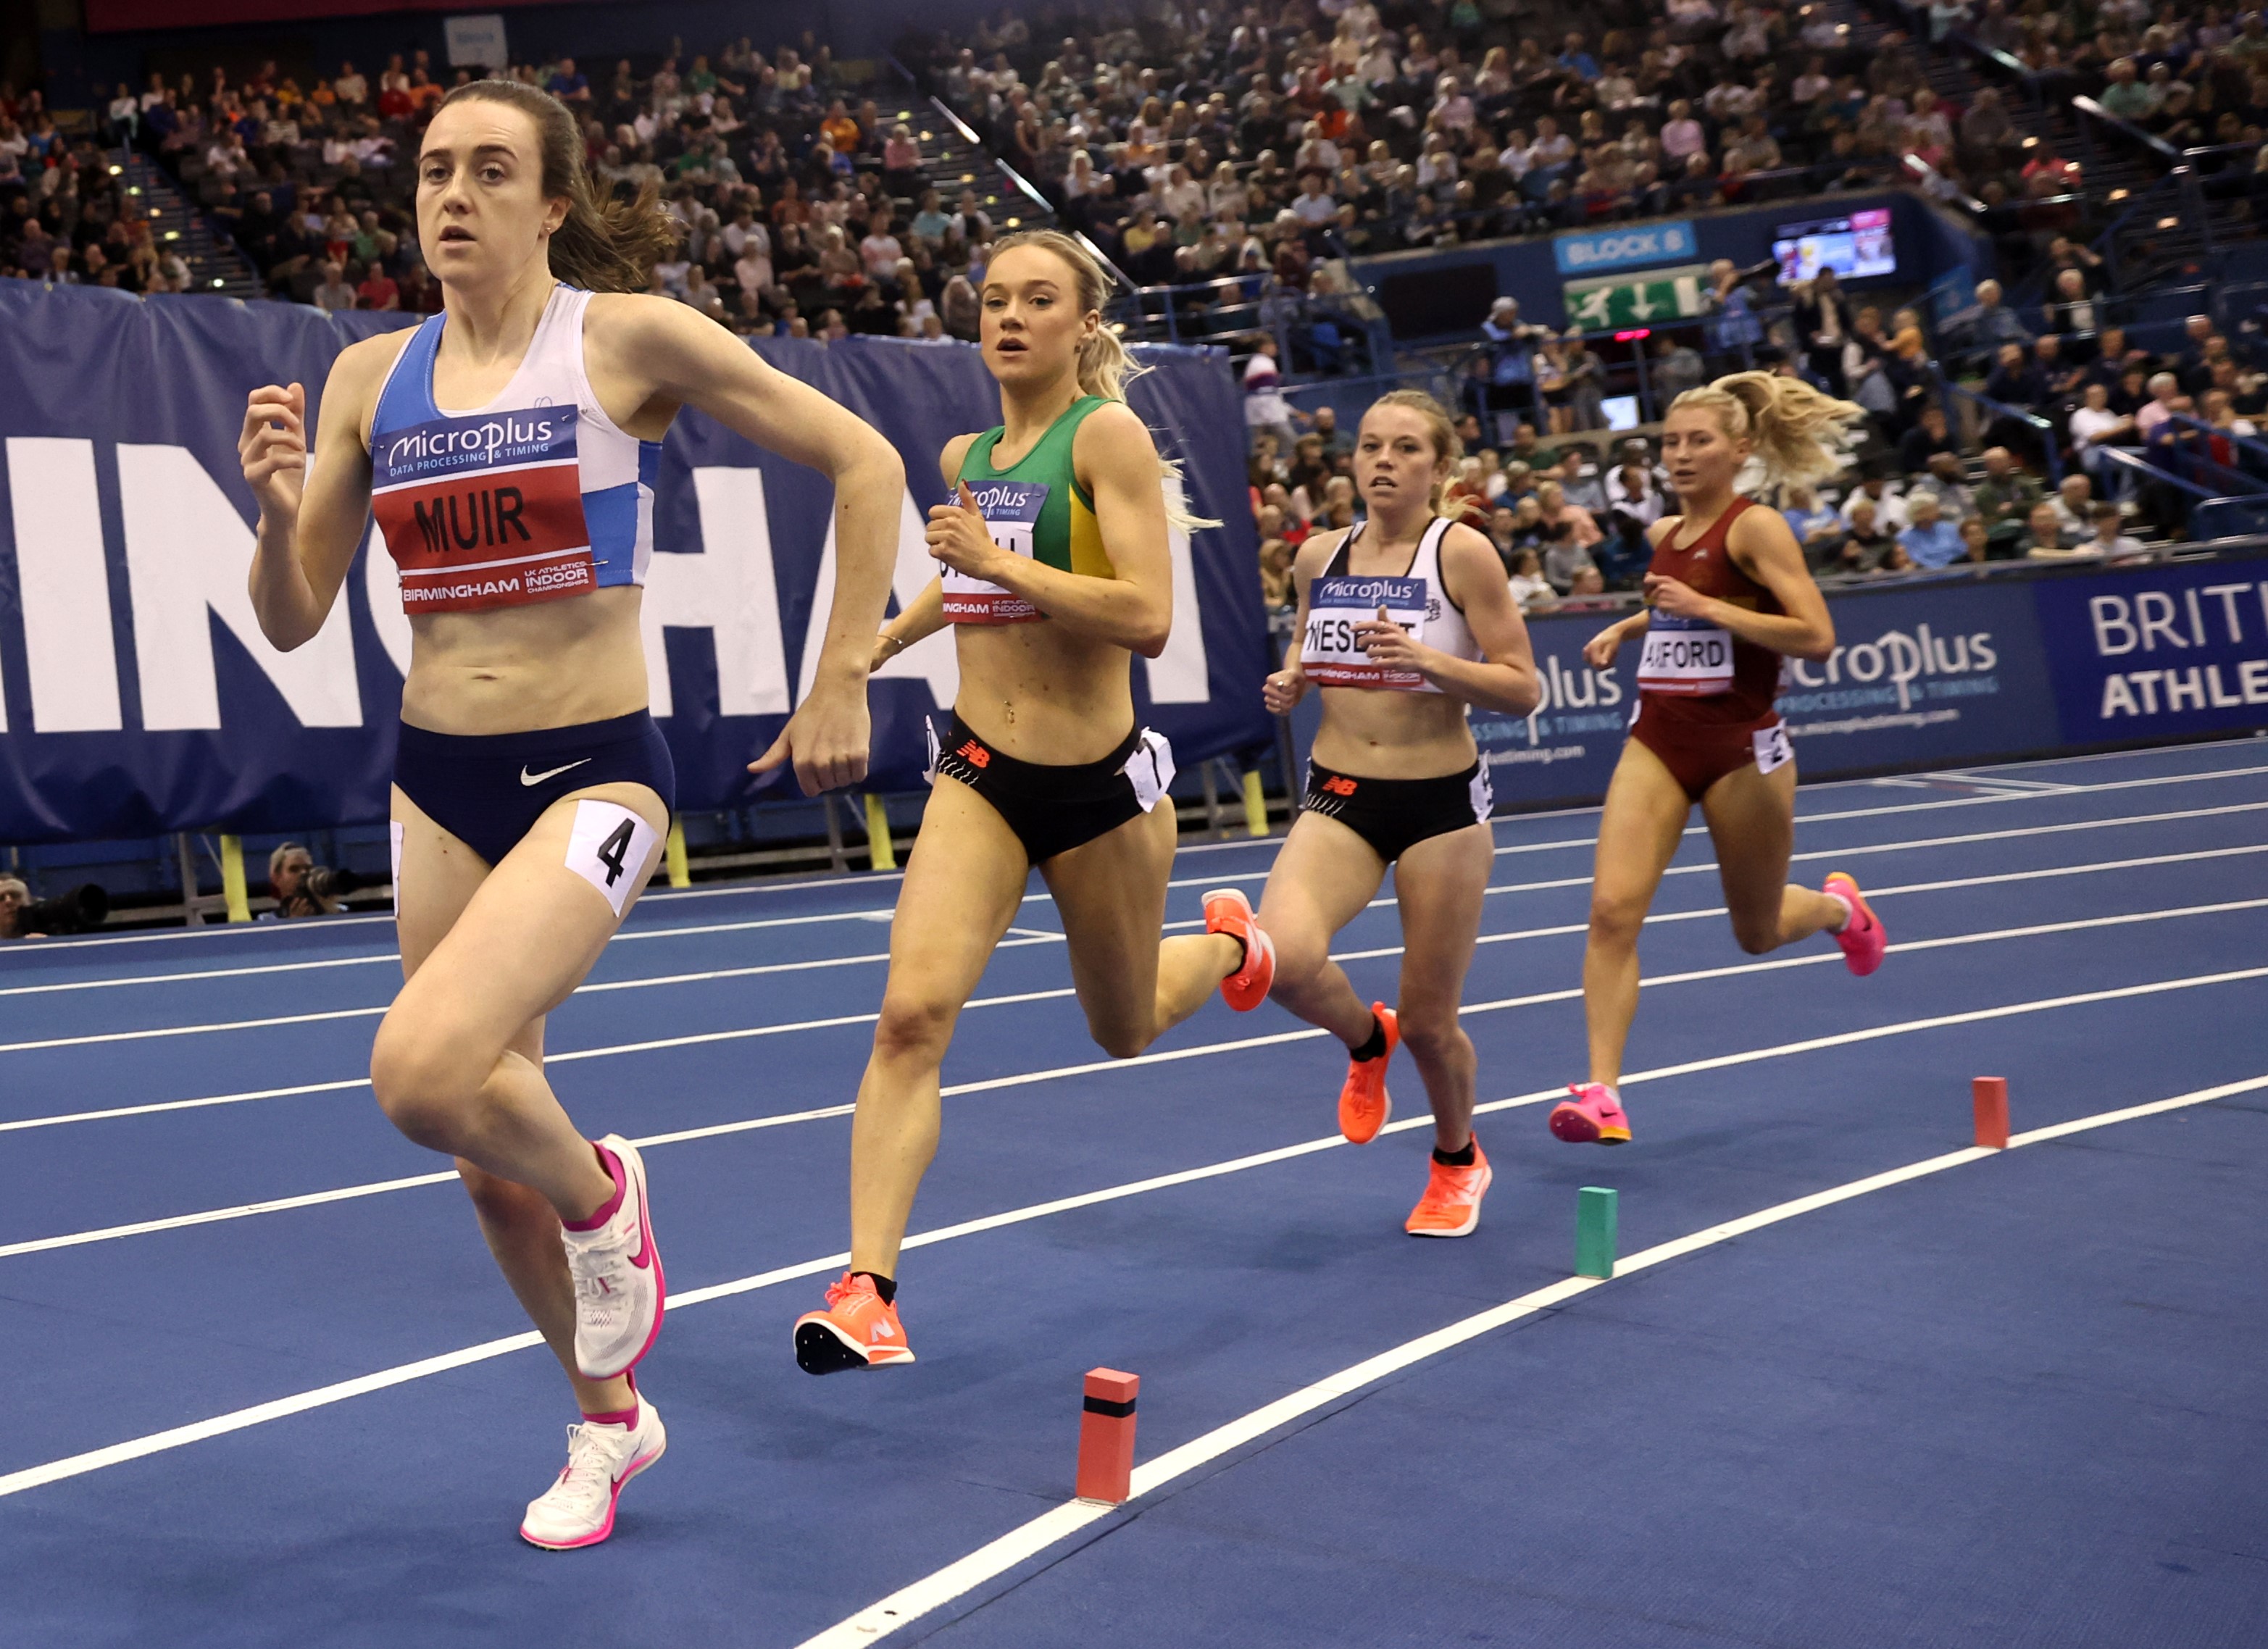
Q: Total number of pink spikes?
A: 2